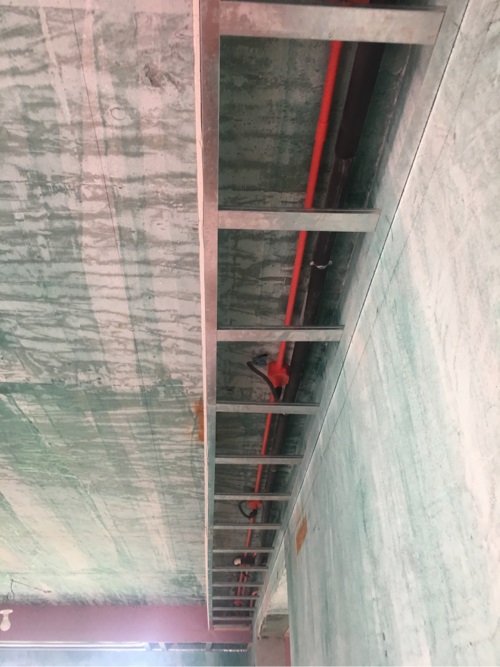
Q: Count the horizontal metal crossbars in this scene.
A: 14